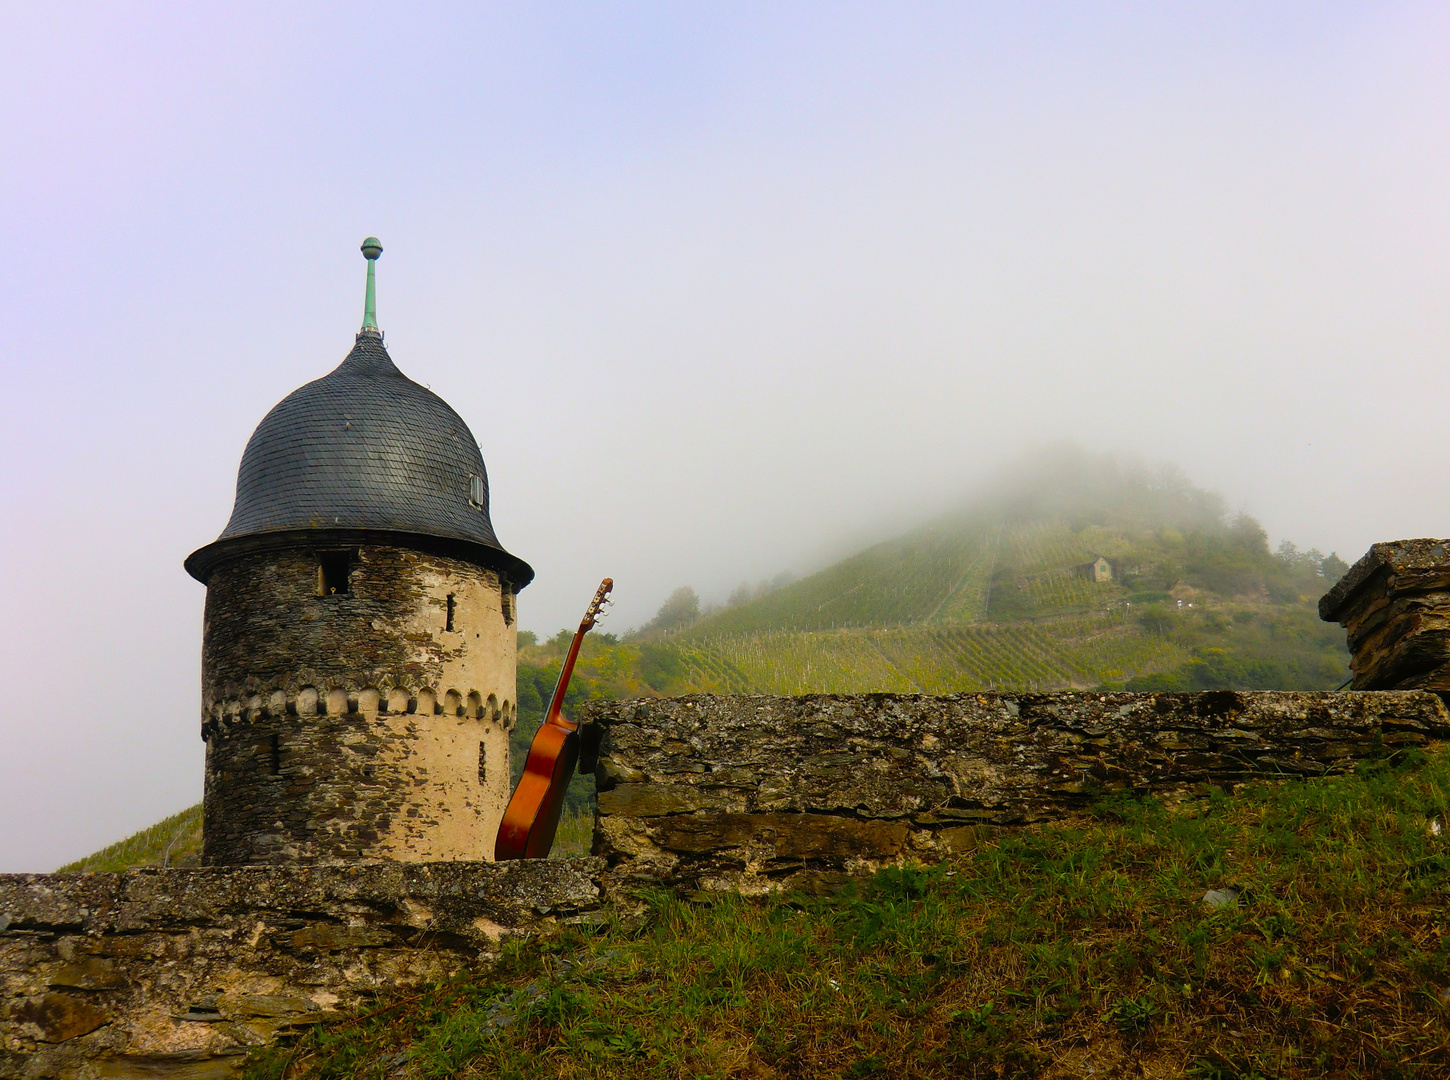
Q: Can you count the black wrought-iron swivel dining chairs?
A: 0